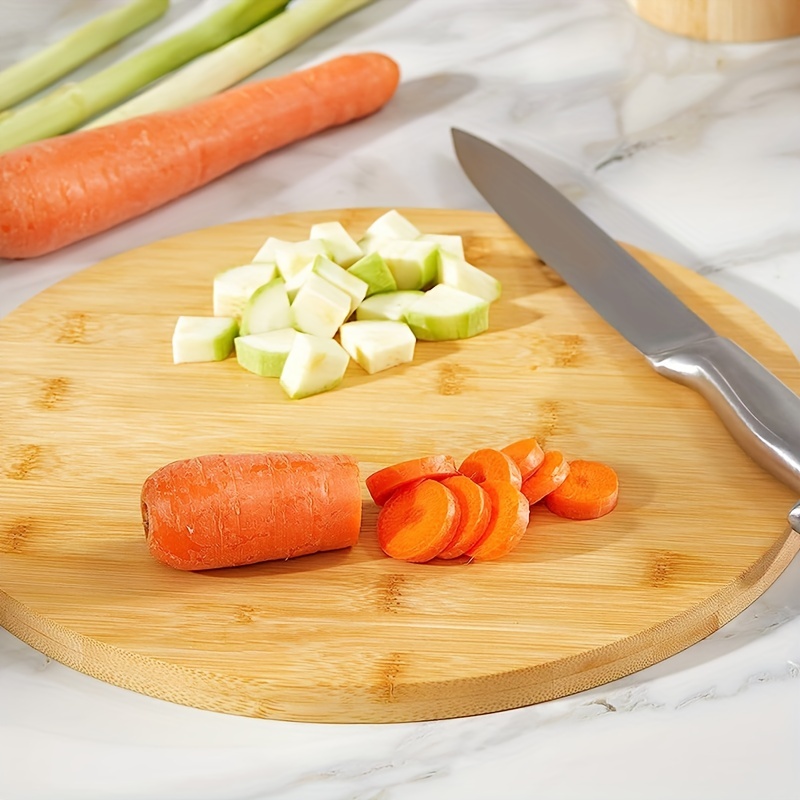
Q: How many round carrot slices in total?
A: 8